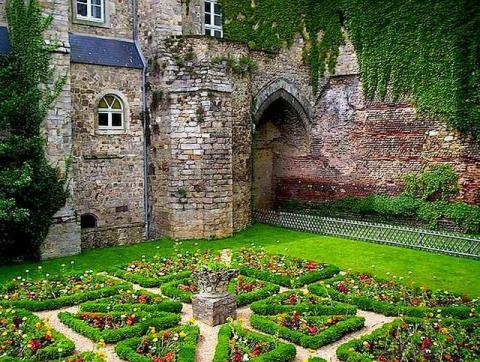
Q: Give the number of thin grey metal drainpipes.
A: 1